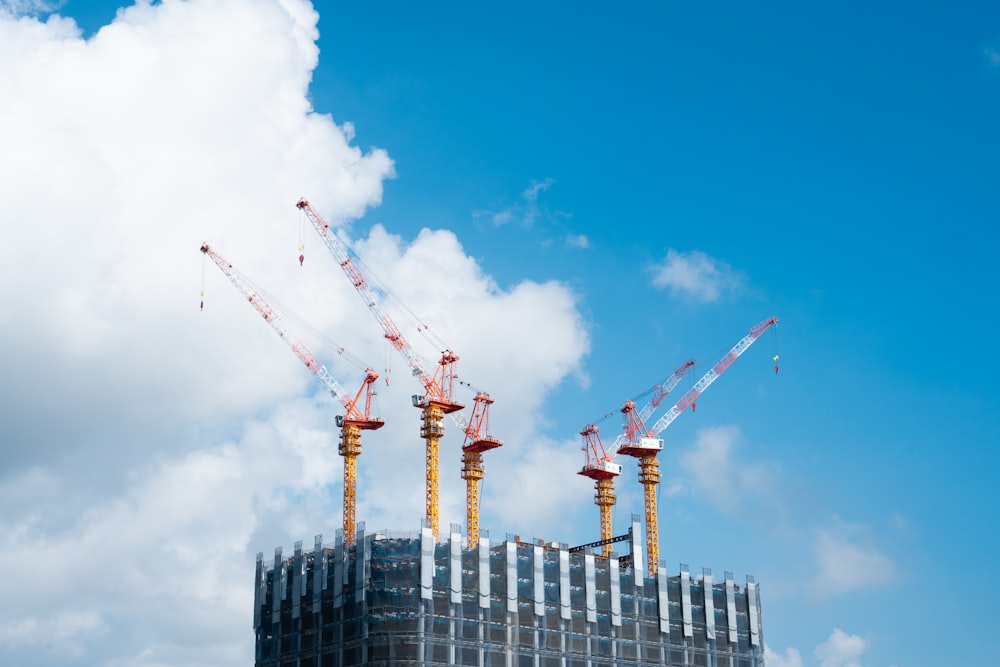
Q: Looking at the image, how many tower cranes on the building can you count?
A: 5